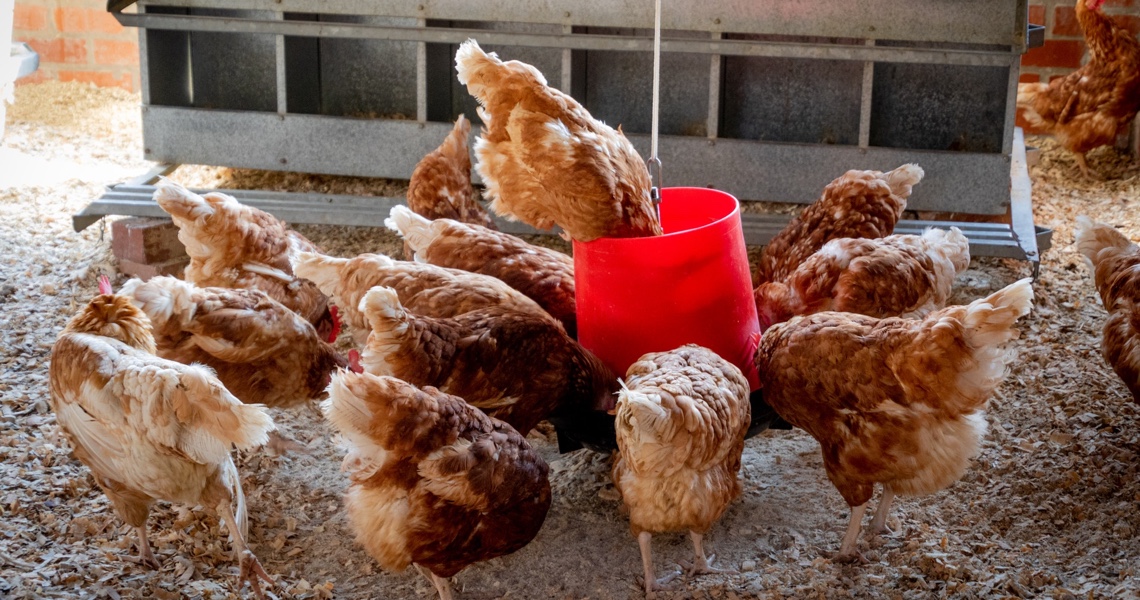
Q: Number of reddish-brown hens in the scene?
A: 15